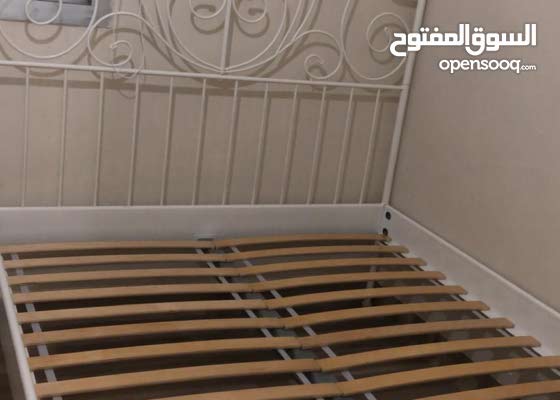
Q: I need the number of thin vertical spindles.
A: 12